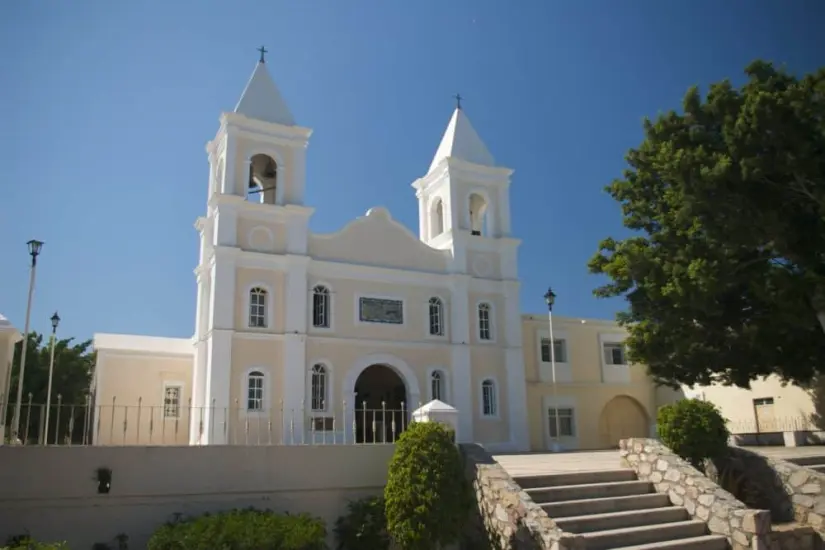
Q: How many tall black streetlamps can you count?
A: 3